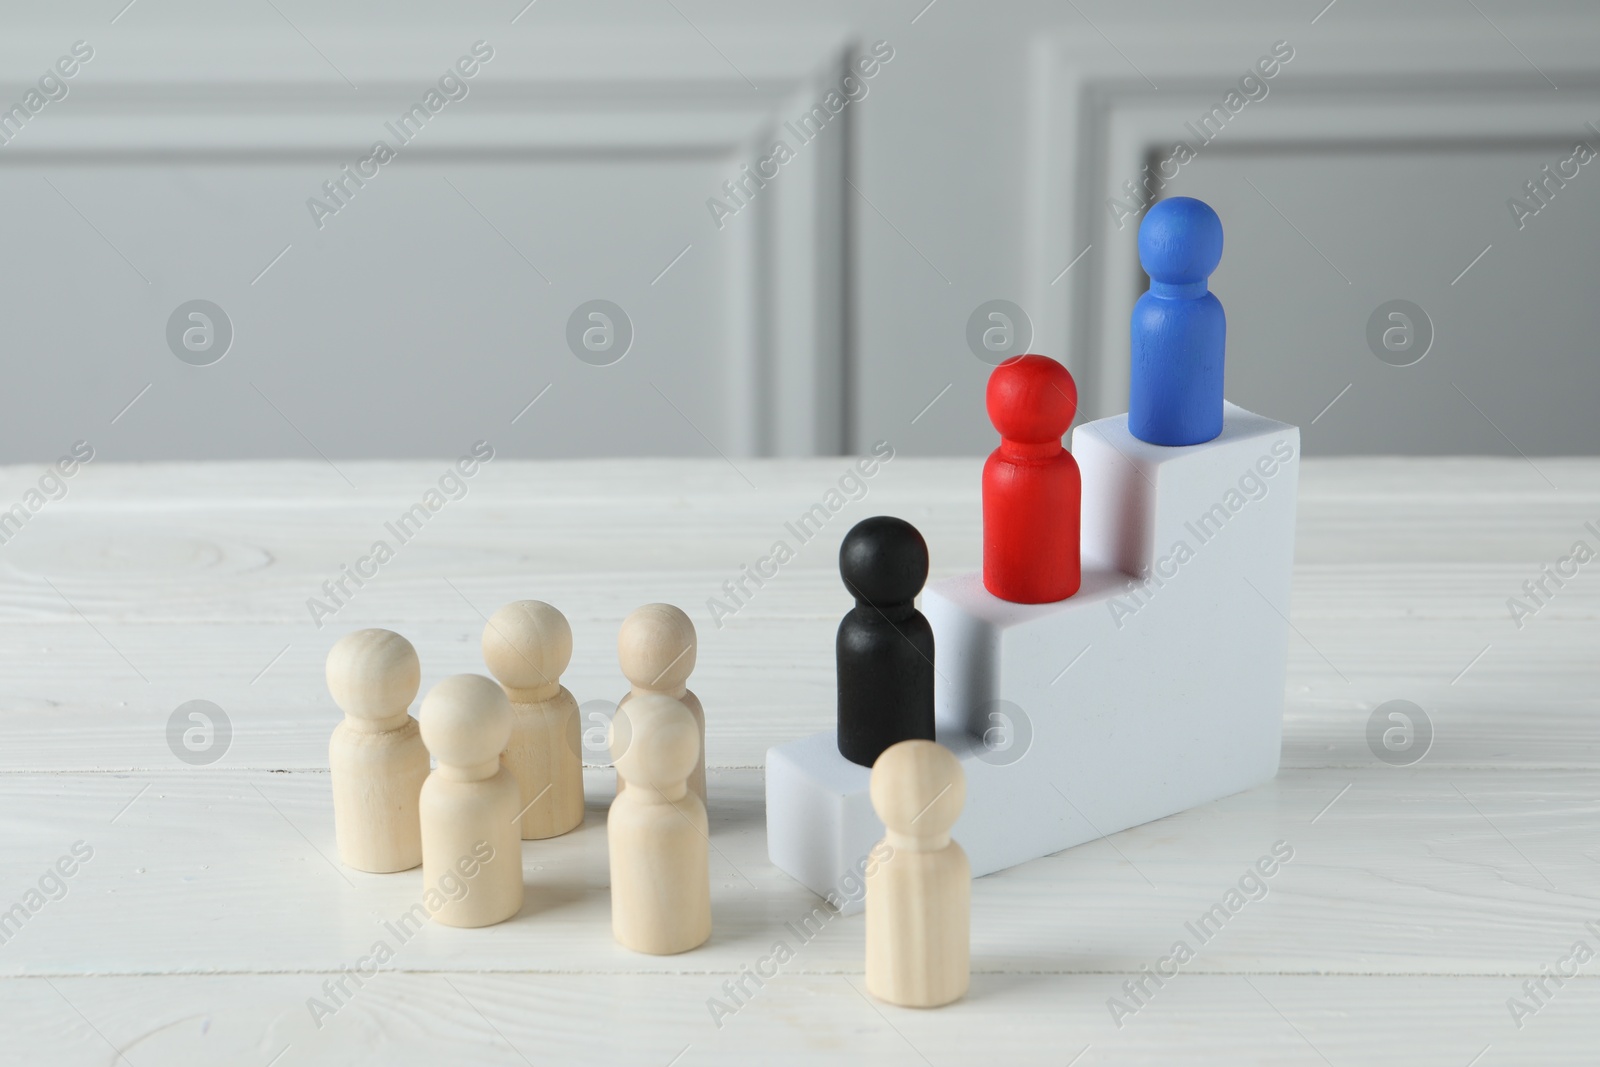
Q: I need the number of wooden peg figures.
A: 9